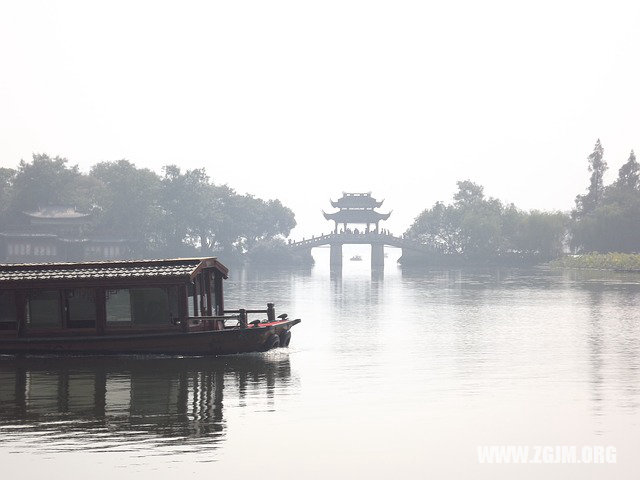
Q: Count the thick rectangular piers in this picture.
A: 2